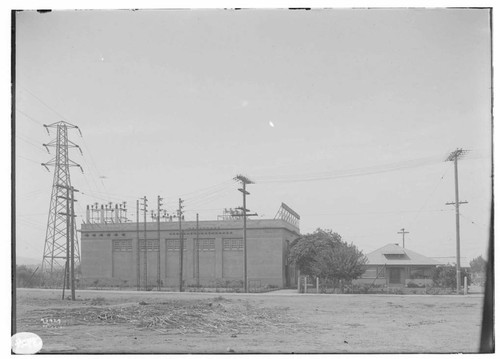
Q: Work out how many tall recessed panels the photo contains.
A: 5